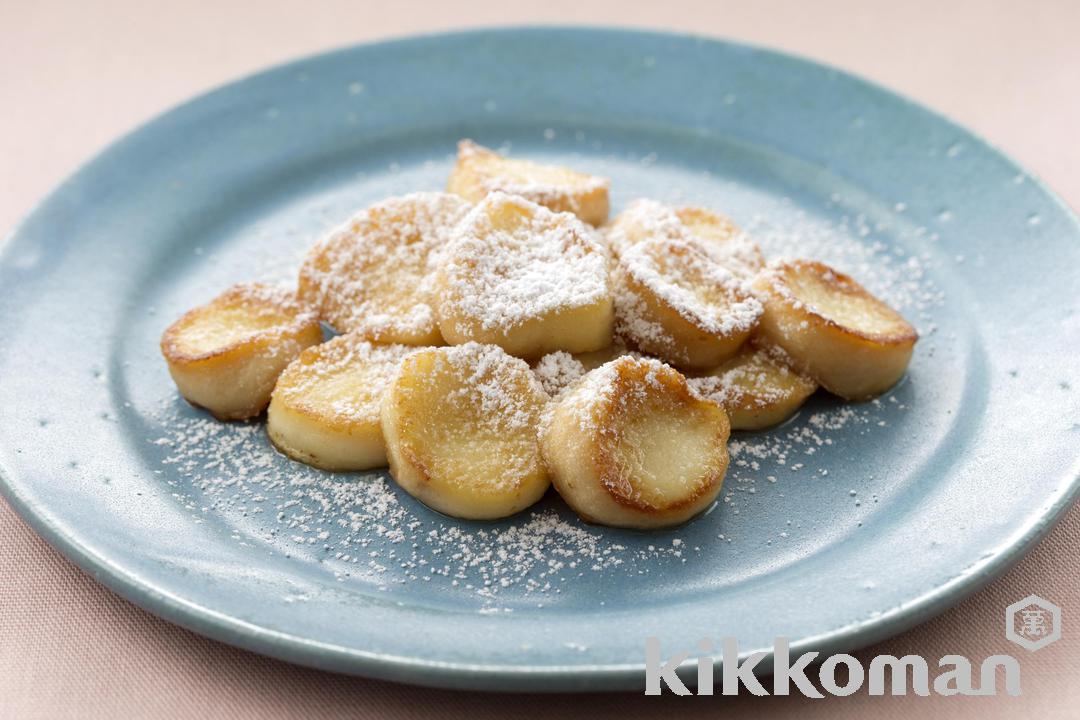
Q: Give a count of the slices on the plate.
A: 12